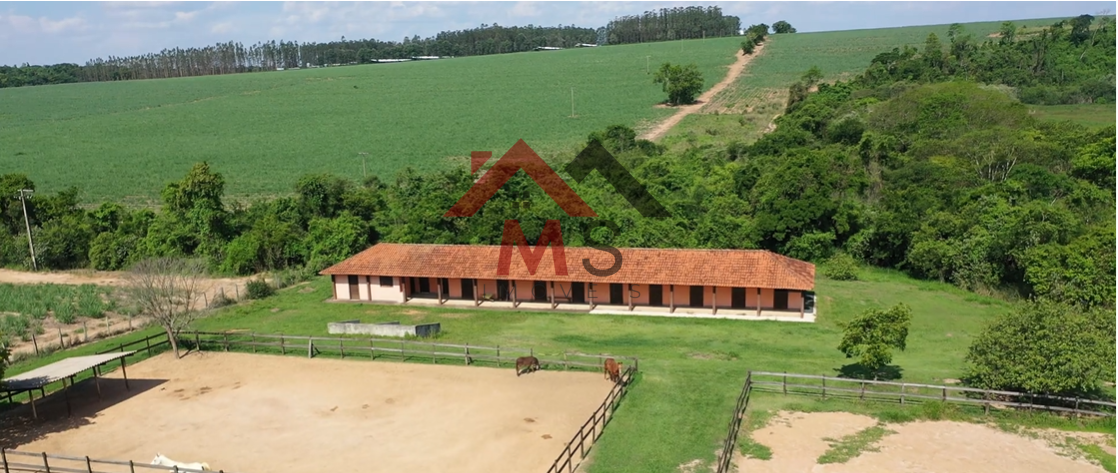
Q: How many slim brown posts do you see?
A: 13